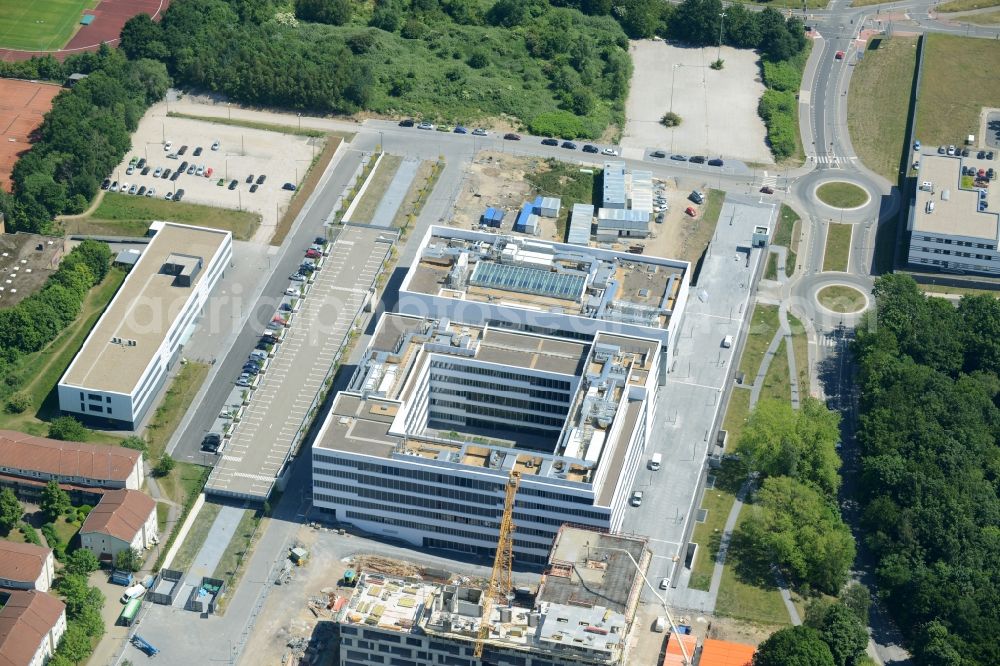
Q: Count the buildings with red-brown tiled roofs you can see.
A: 4